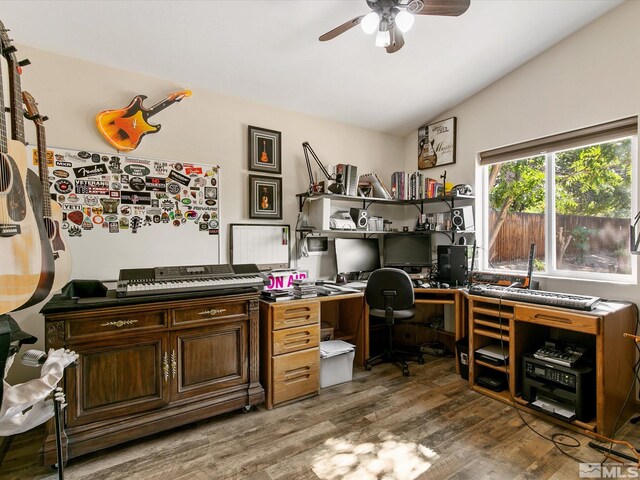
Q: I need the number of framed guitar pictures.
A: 3